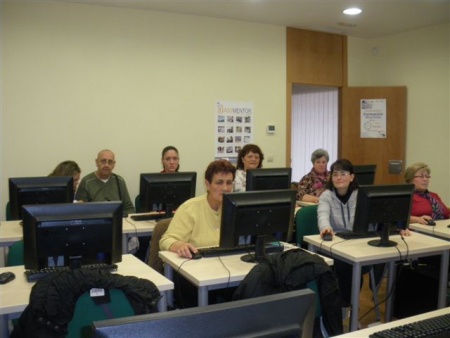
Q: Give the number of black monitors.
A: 8